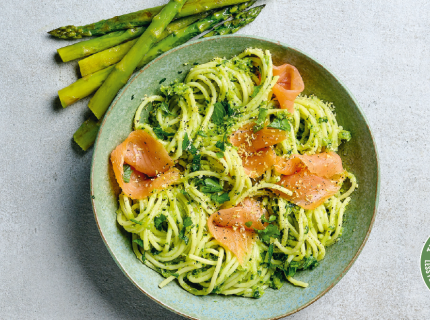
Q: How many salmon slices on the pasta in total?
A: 5